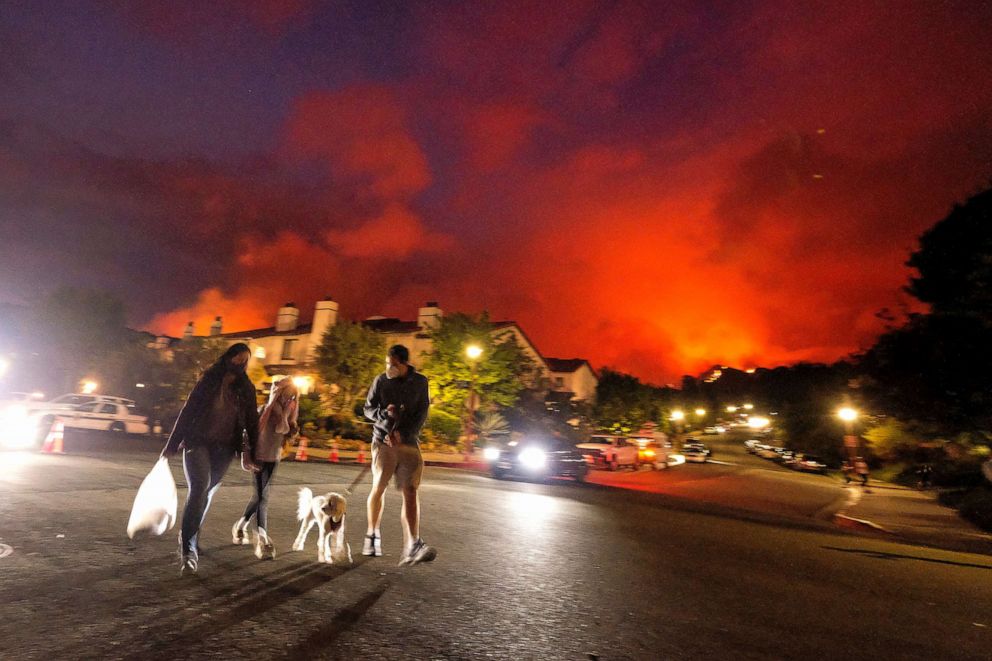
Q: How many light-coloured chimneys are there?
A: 5